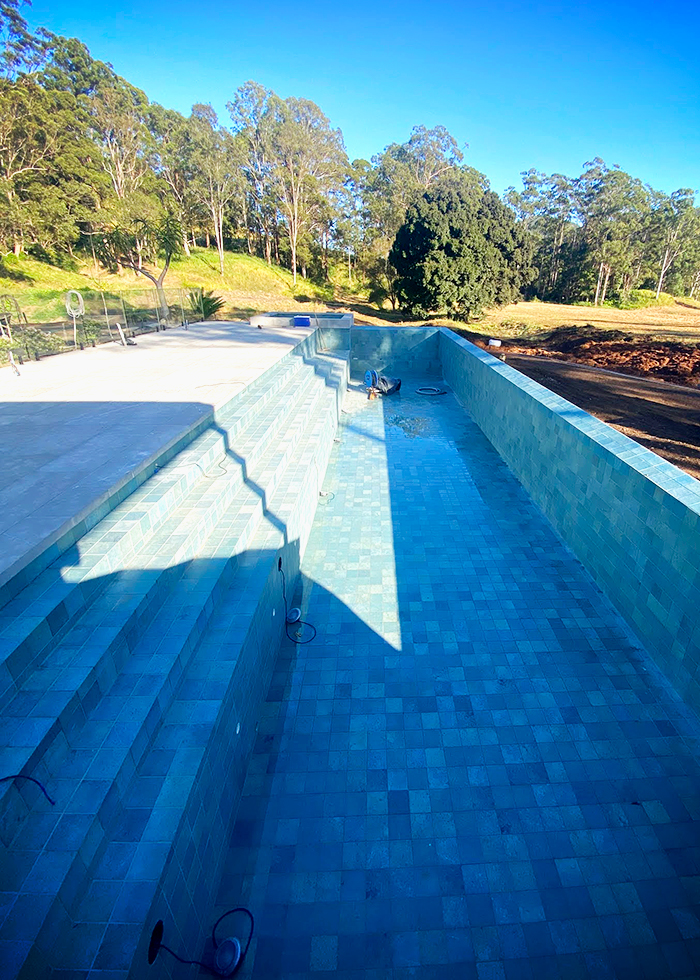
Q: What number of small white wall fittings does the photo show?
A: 2